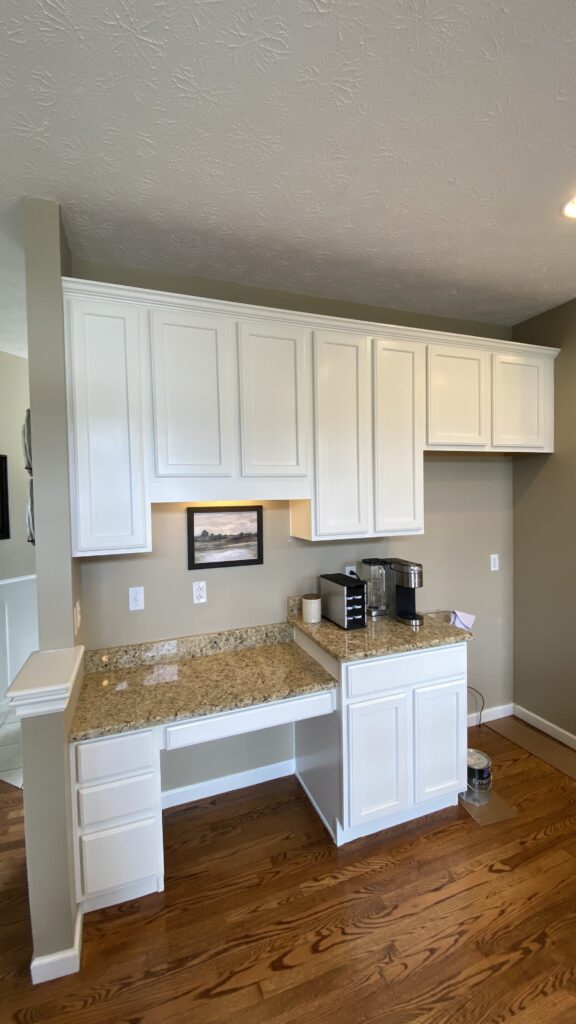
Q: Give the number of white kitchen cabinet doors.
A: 9